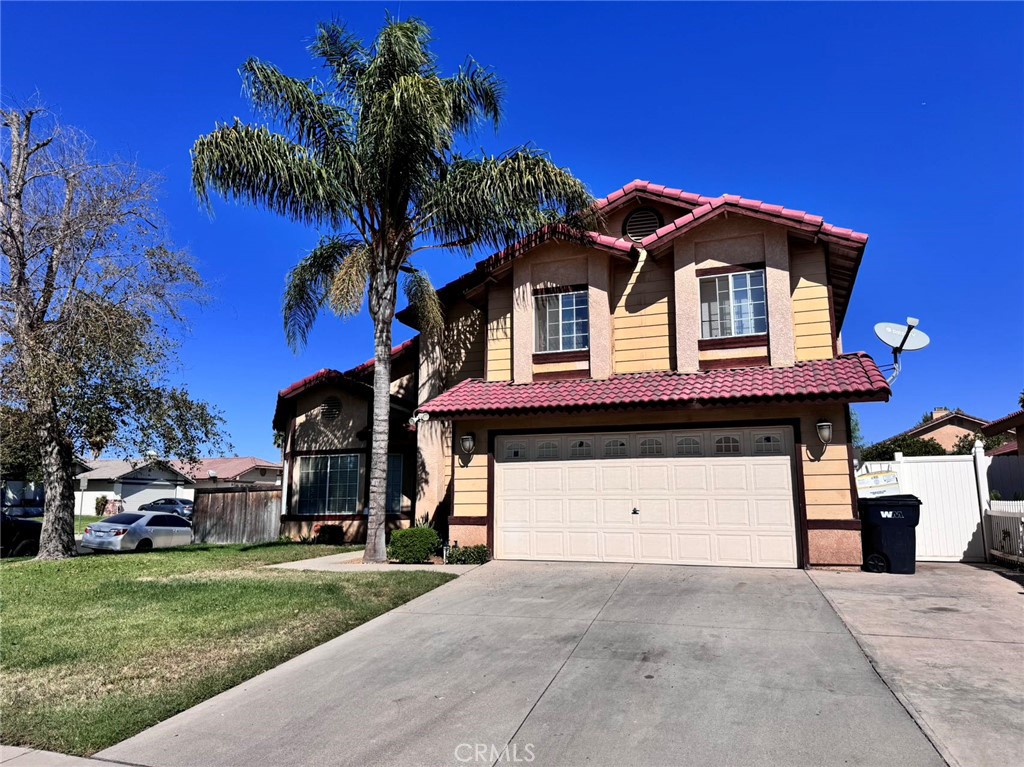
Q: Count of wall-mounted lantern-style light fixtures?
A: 2